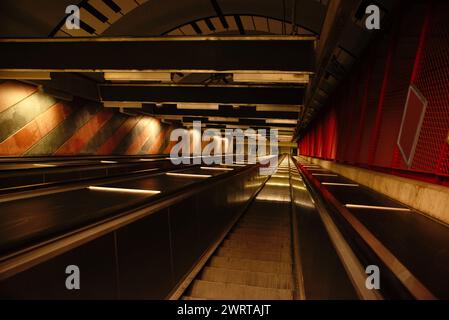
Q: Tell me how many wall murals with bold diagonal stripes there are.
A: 1